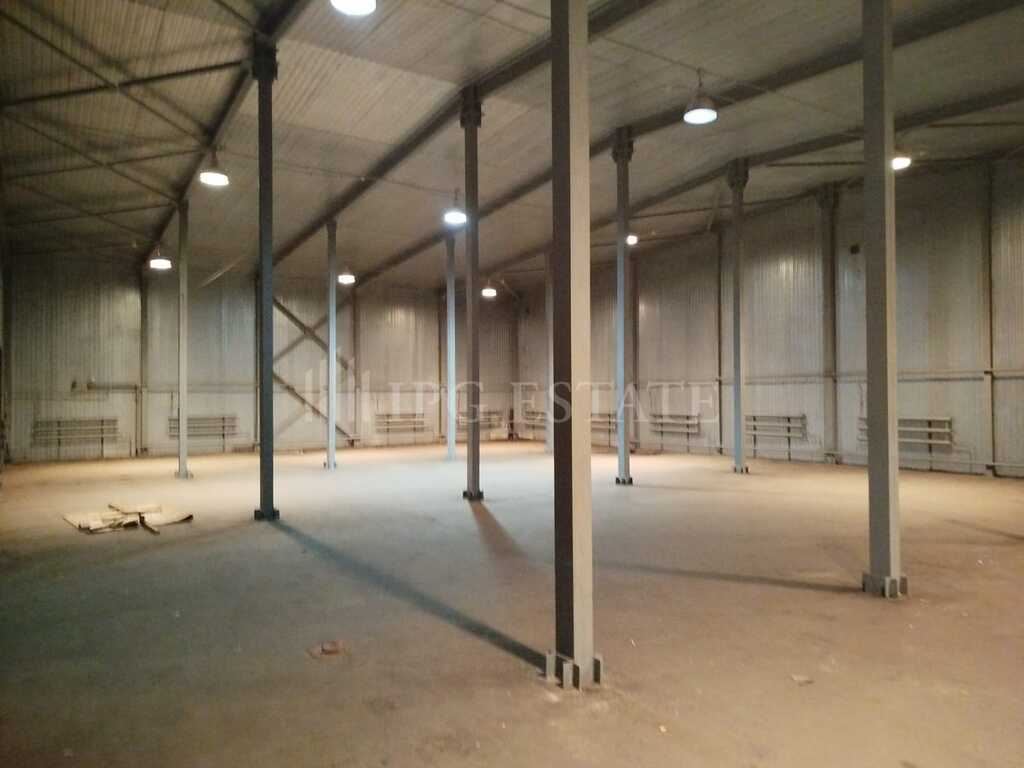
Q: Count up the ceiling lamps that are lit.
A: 9